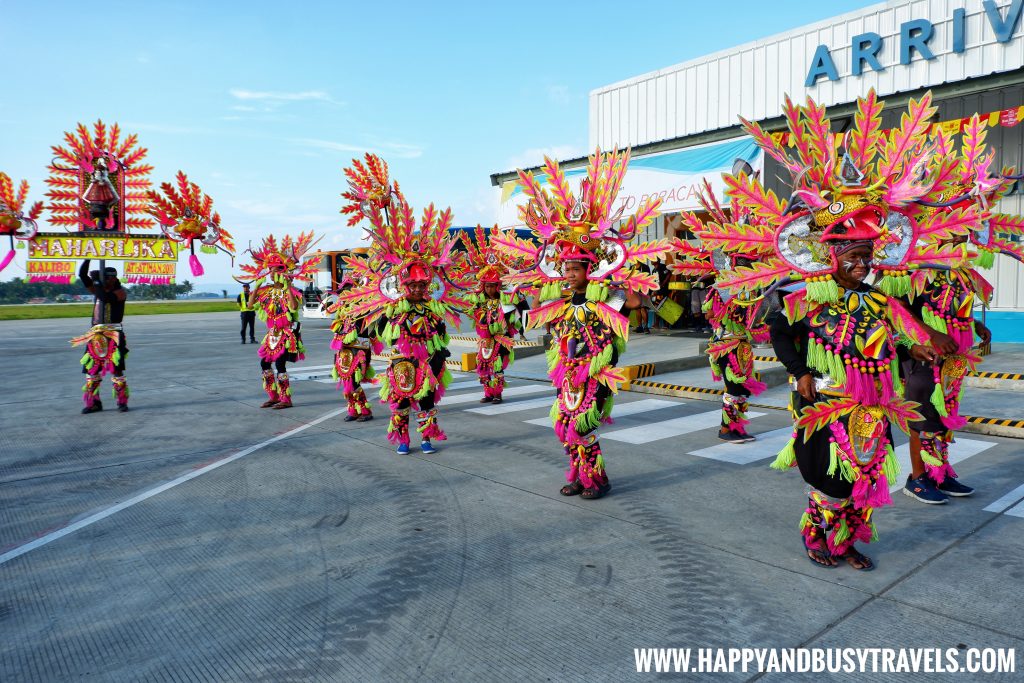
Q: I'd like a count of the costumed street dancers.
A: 9